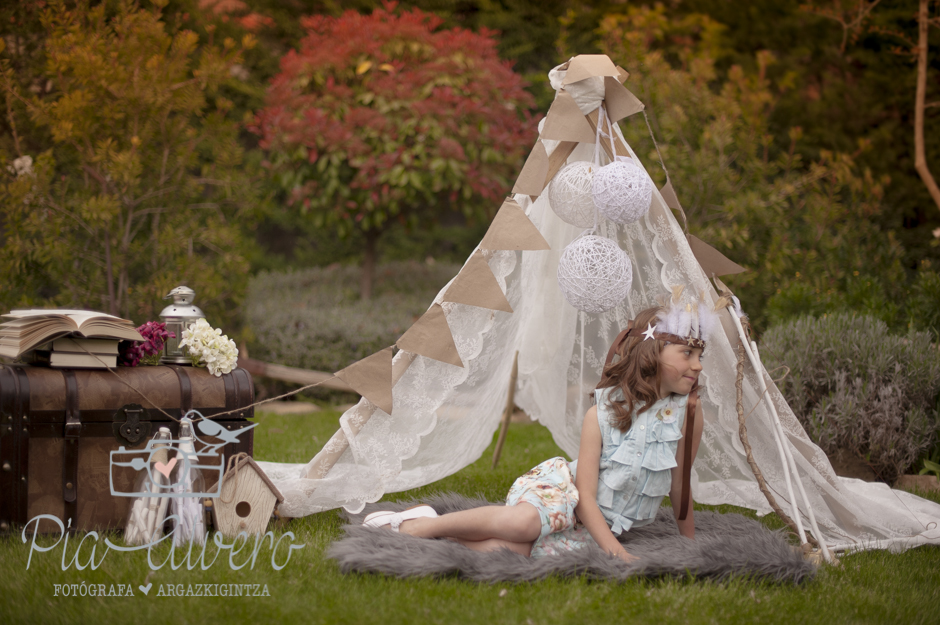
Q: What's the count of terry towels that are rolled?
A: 0